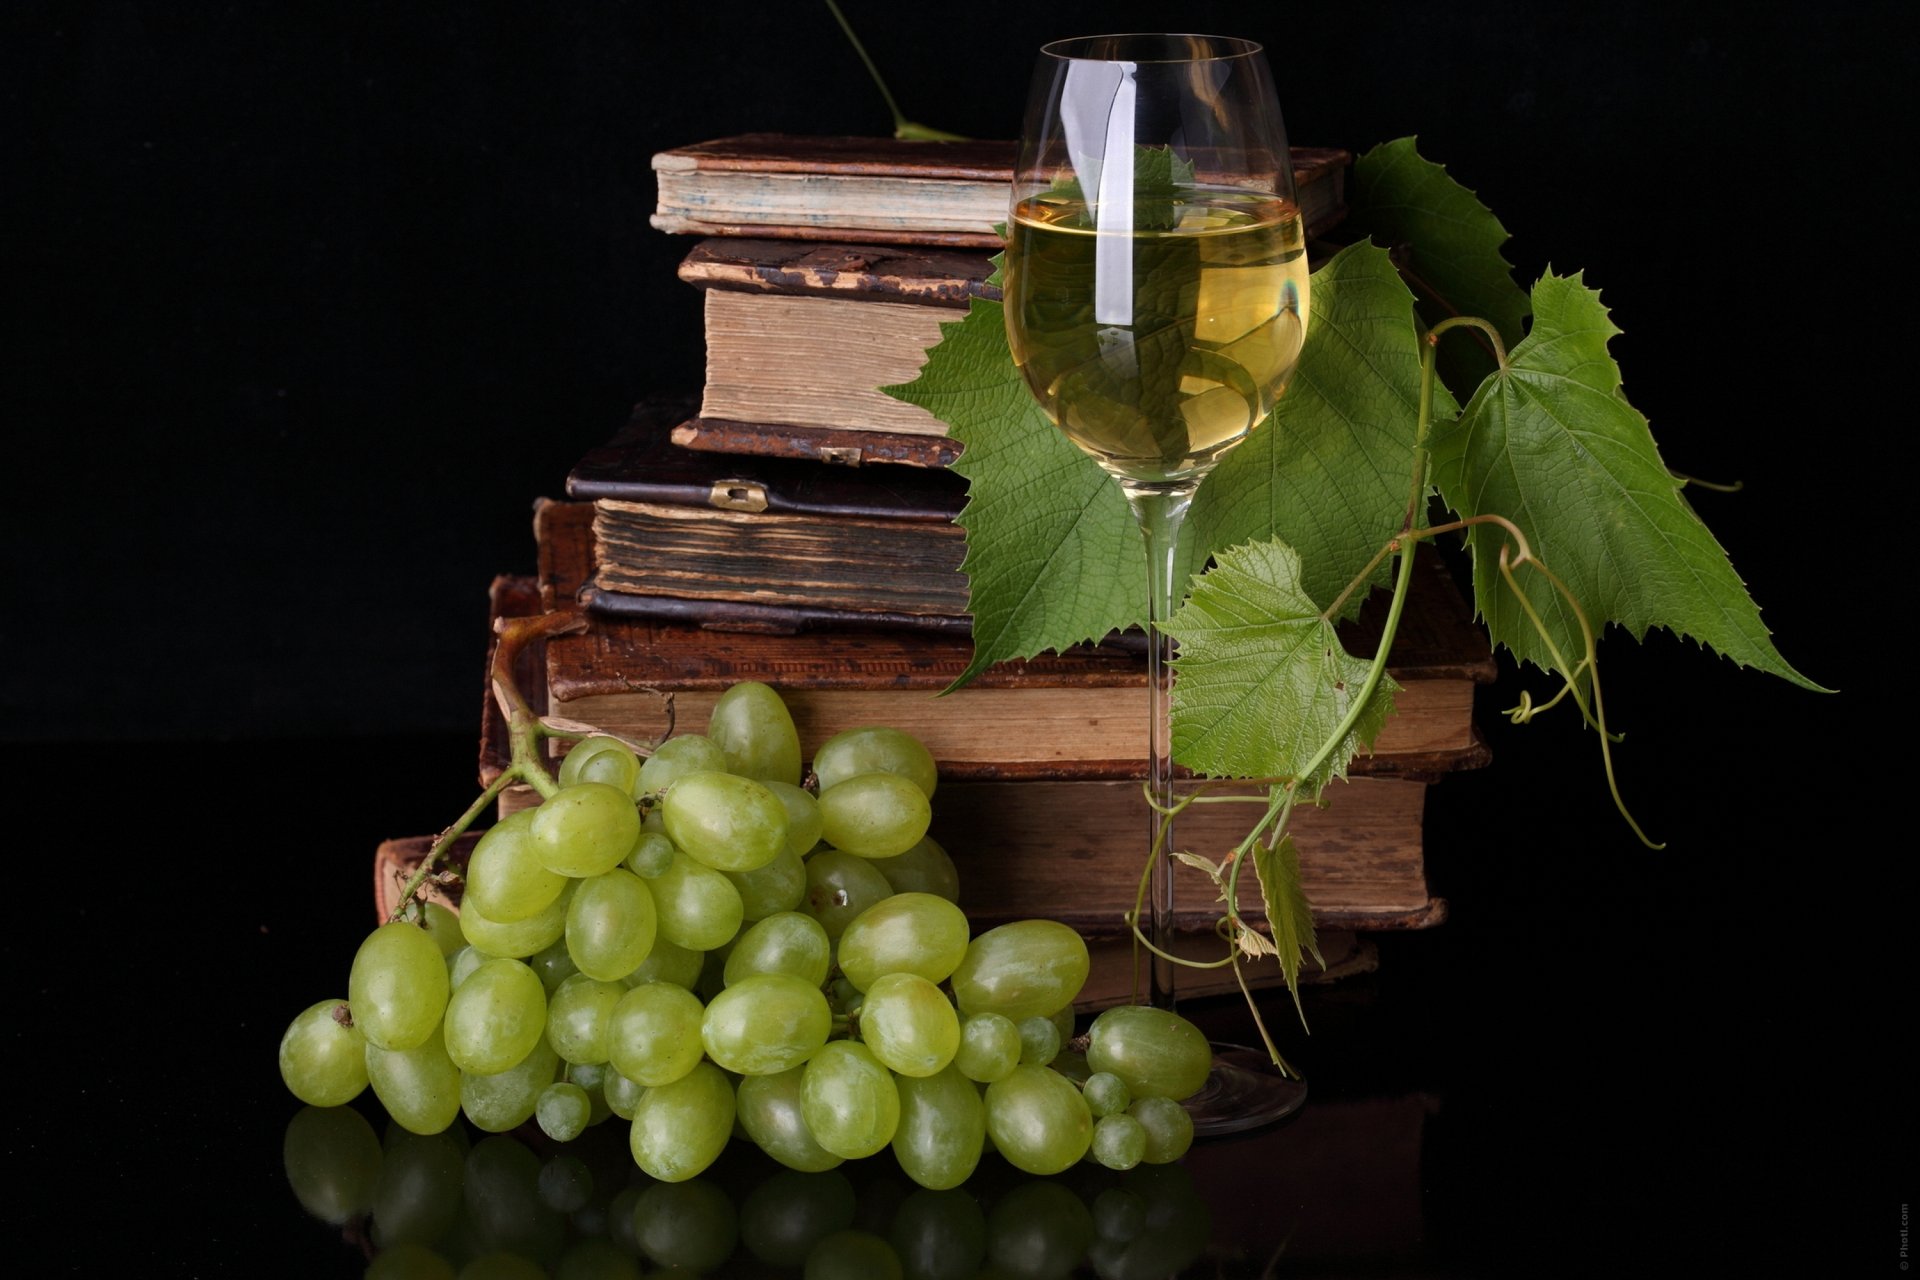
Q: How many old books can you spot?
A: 6